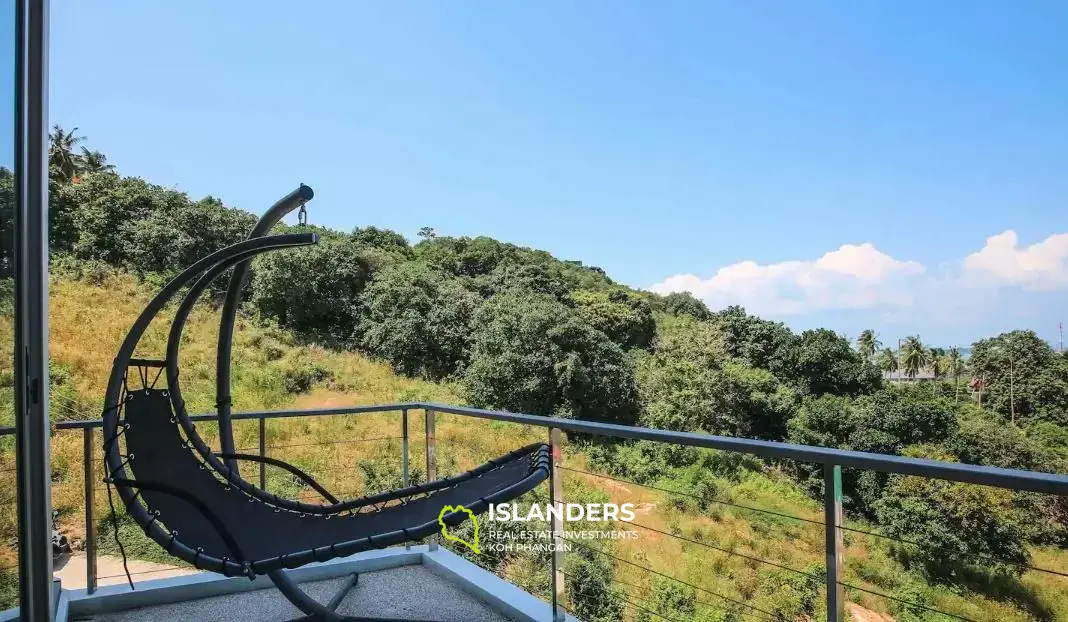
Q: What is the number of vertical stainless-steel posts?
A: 6